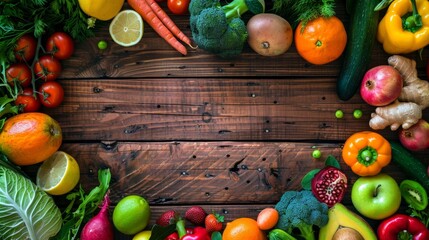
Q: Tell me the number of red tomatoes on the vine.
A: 6